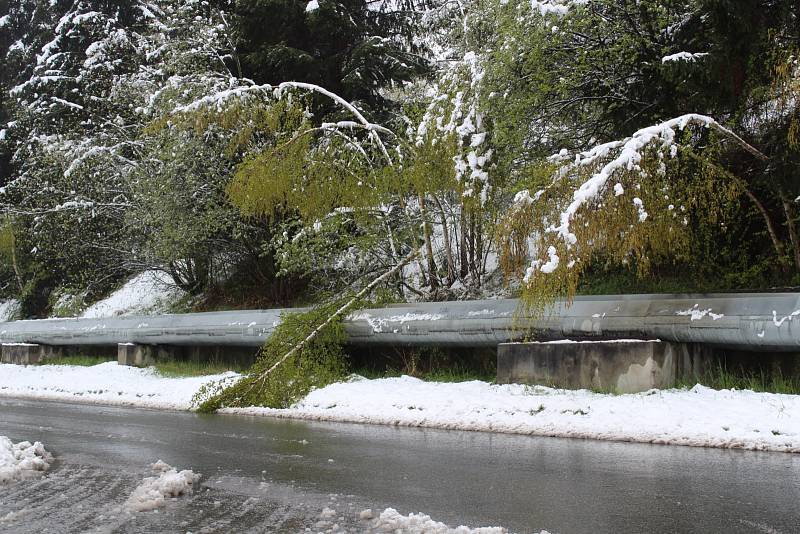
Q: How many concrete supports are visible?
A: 3